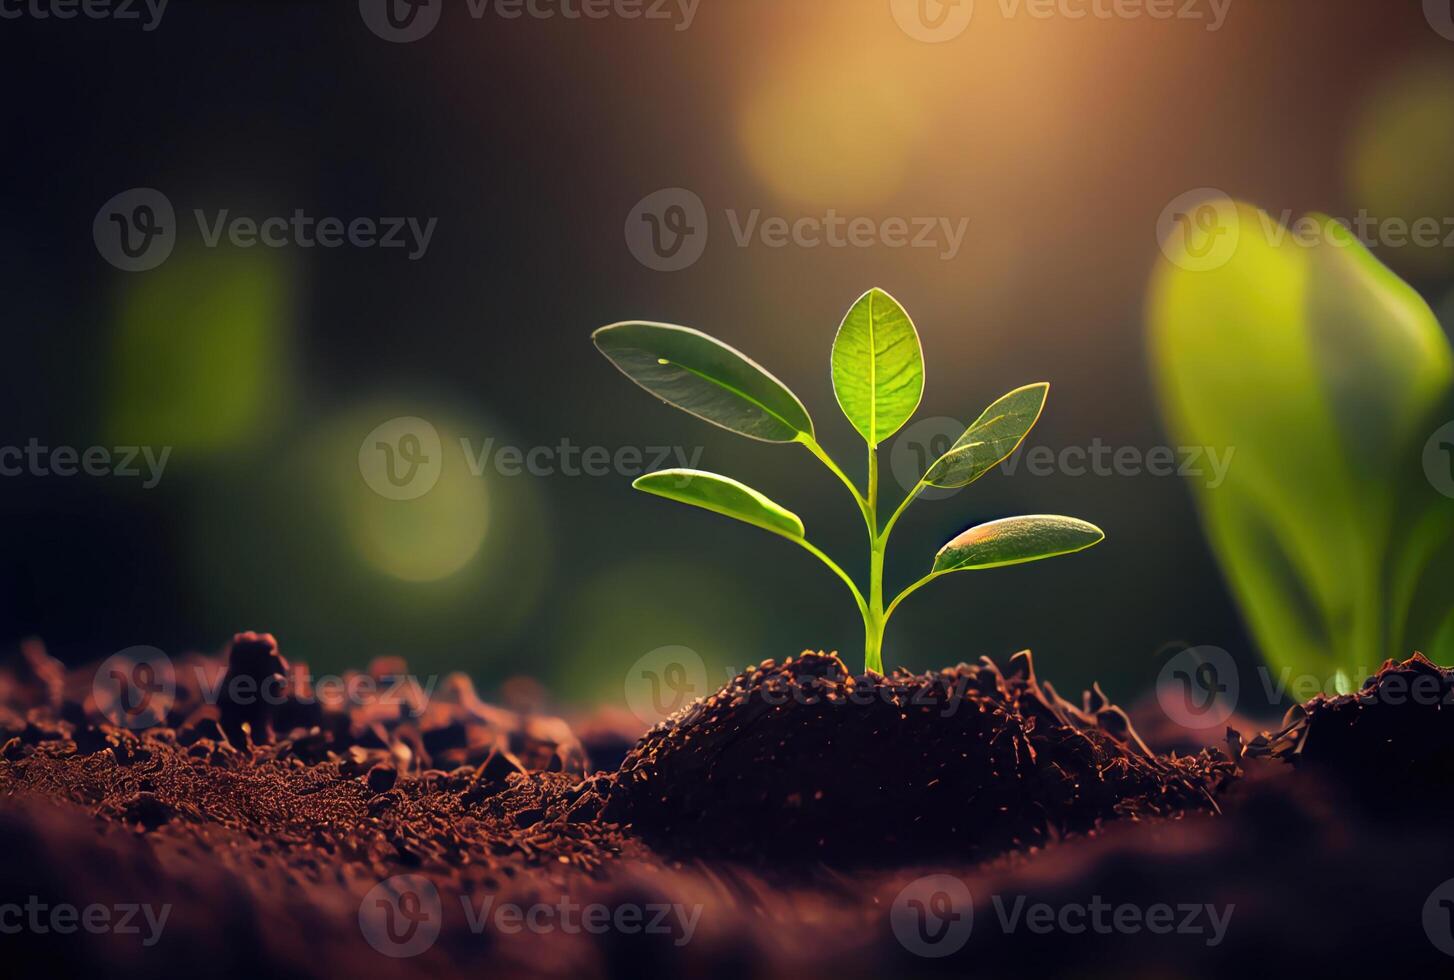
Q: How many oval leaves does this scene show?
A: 5